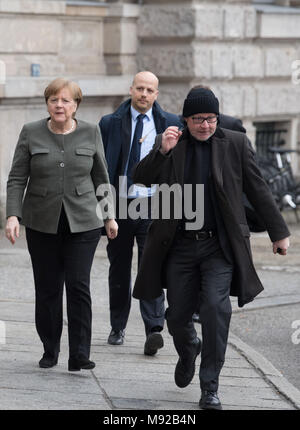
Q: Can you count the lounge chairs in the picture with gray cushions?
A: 0